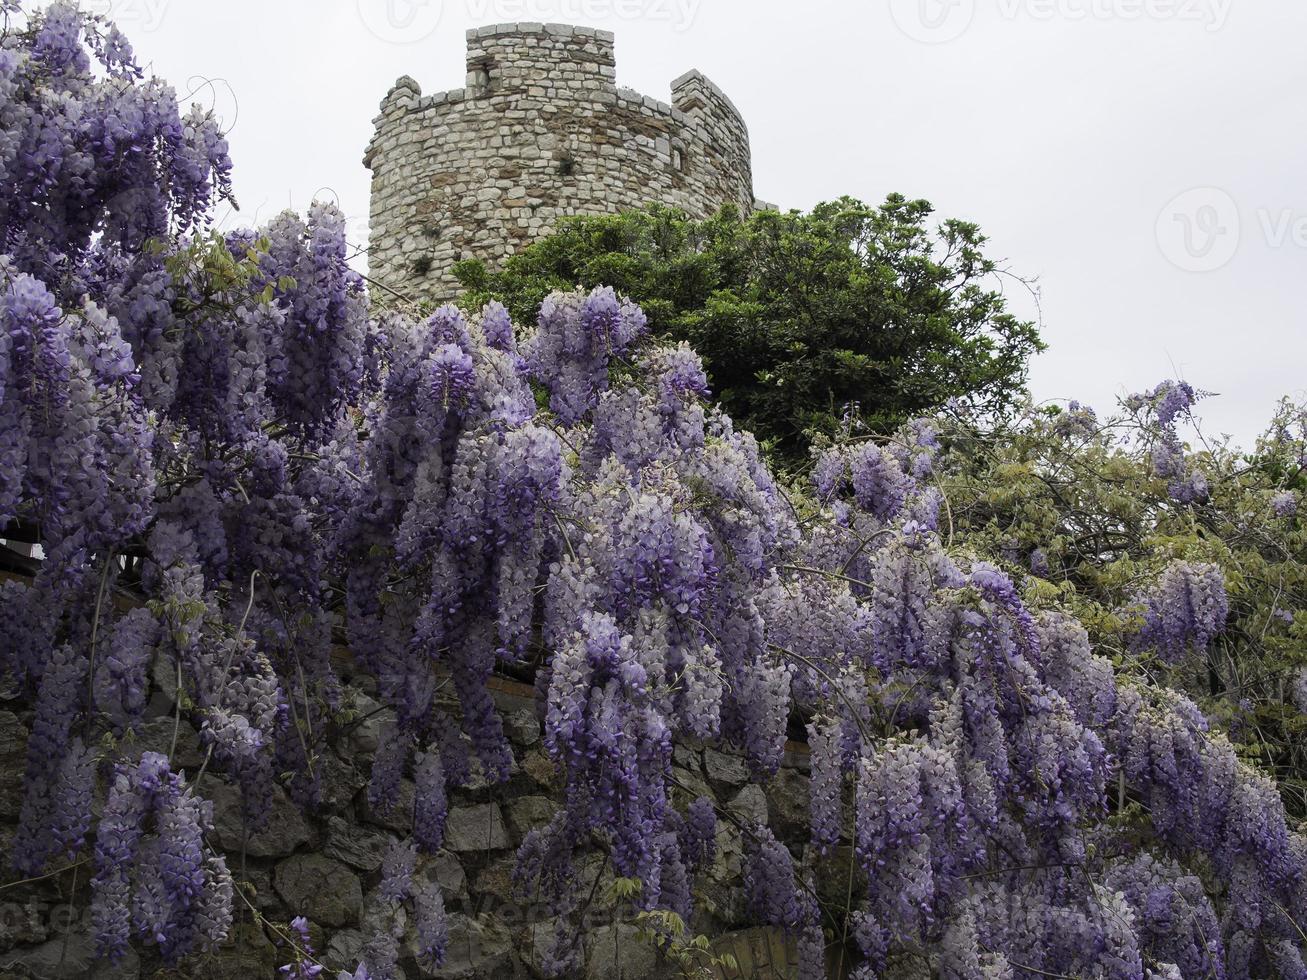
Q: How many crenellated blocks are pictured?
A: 3